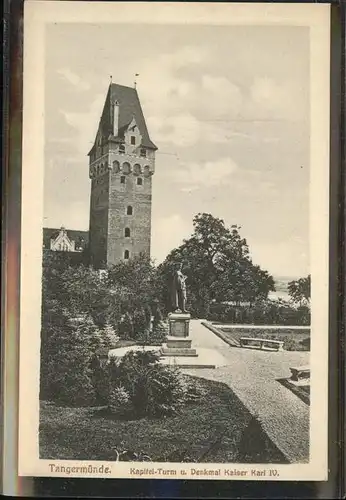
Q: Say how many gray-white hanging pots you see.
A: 0